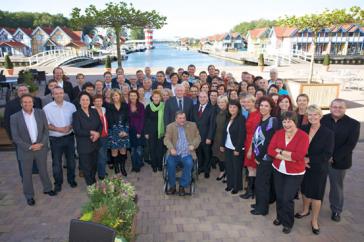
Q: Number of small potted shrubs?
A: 4